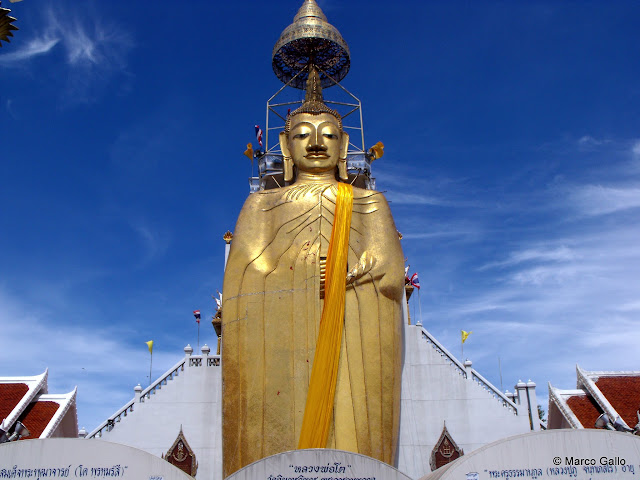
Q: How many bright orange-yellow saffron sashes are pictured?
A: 1